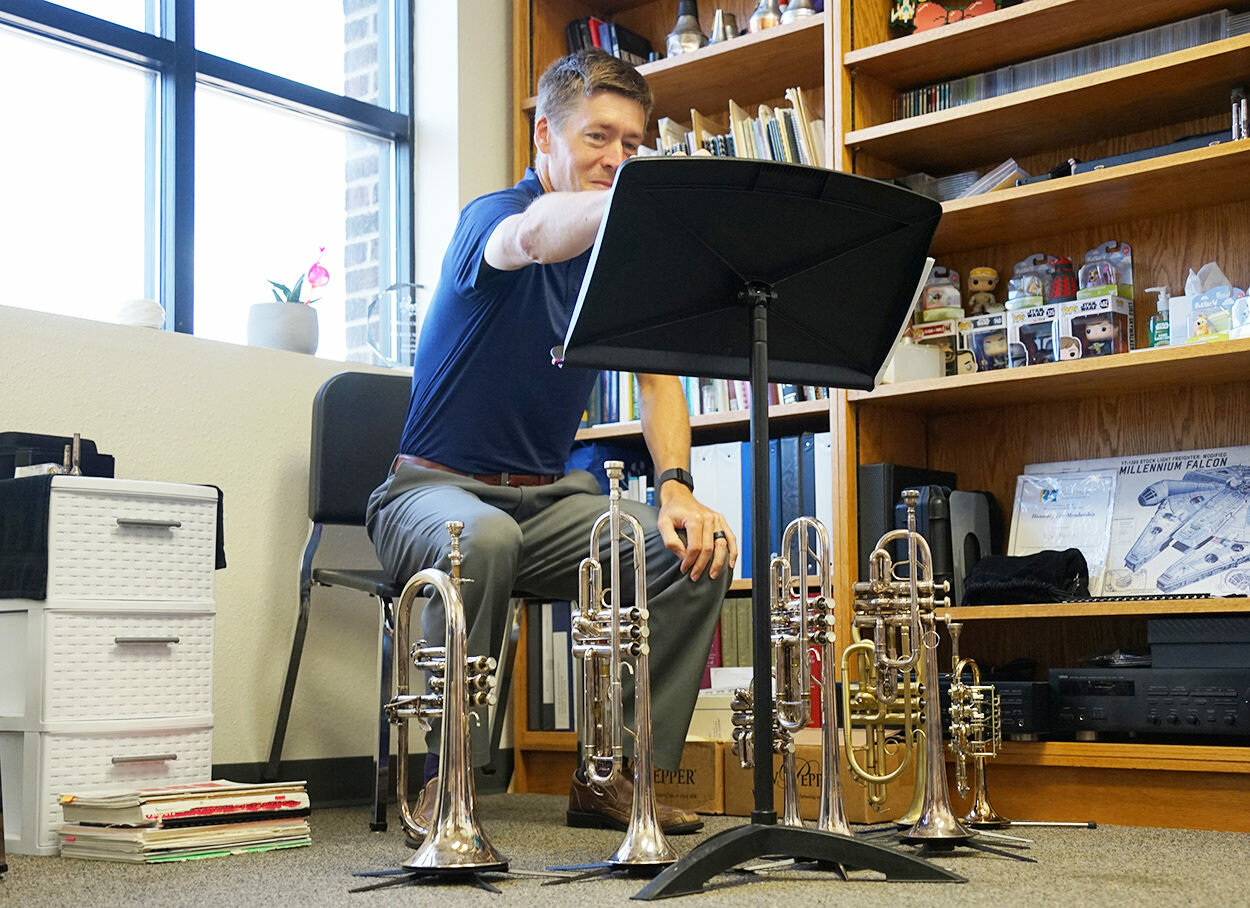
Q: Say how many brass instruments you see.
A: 7